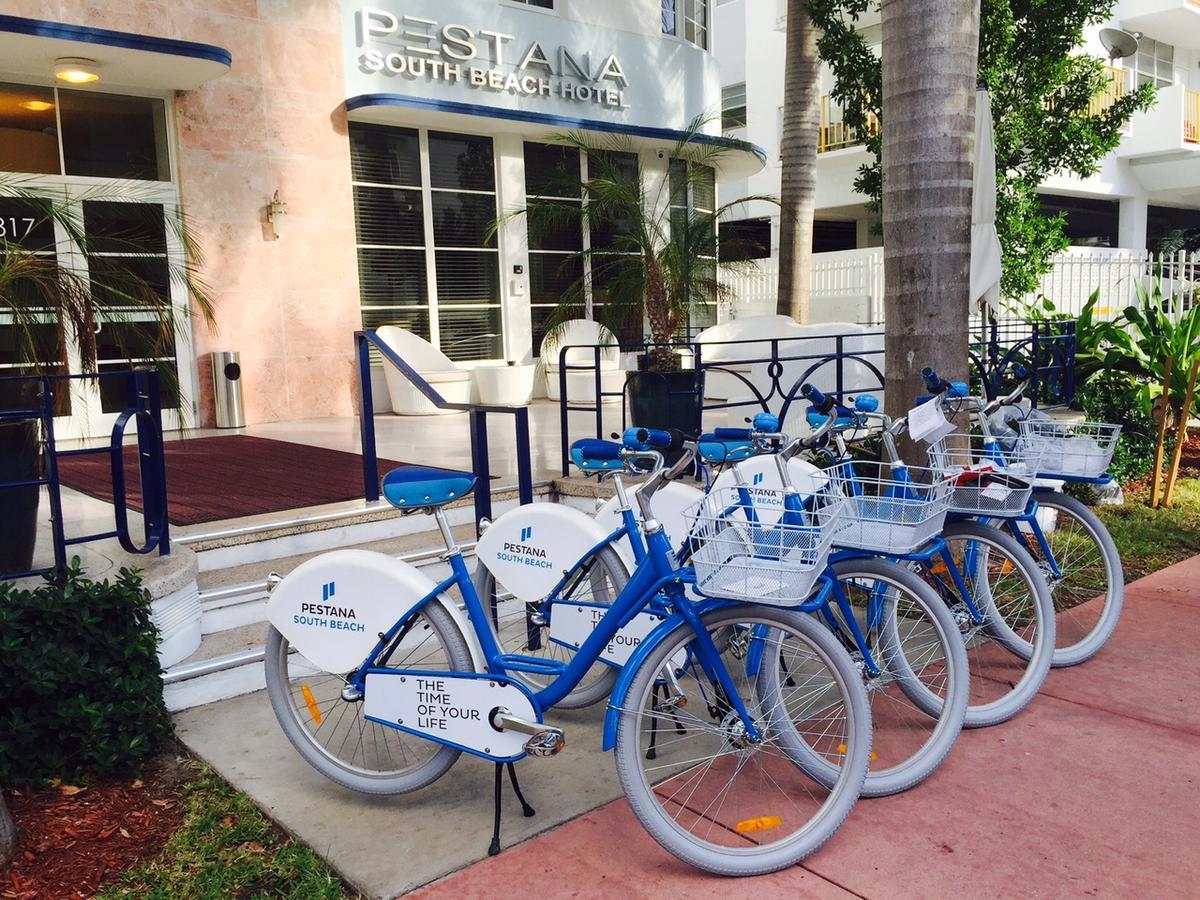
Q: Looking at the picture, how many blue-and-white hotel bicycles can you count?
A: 4